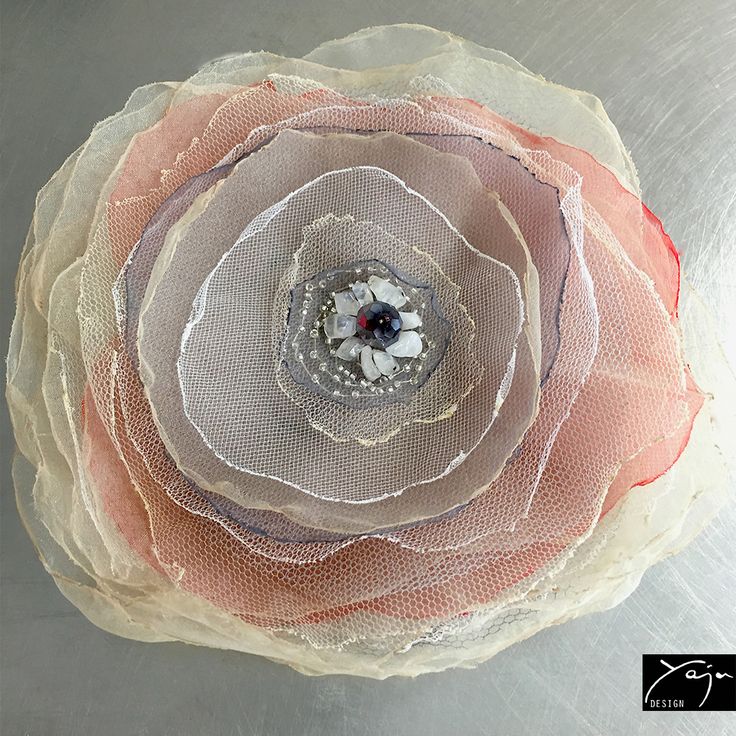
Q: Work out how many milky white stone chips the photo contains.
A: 9